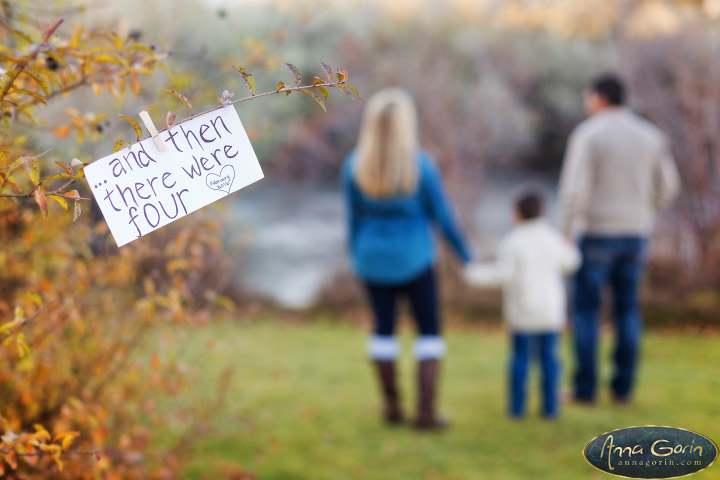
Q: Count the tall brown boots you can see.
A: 2